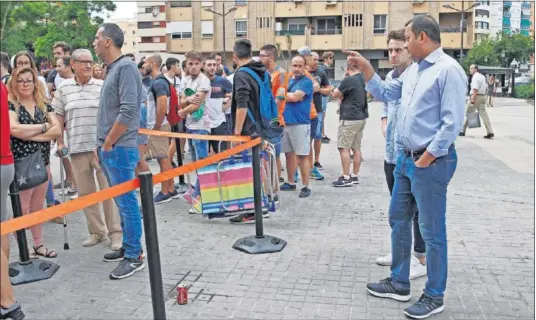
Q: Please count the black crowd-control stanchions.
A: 4